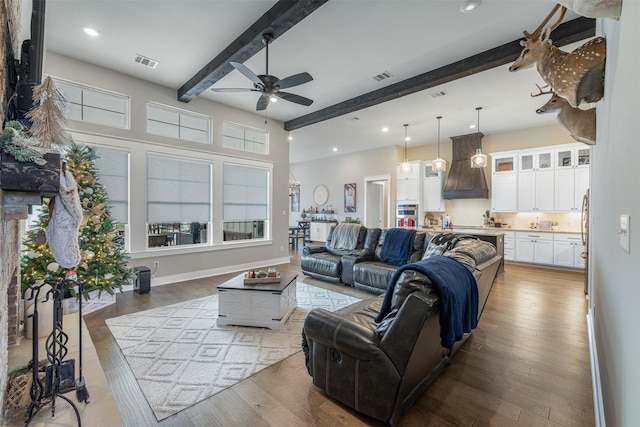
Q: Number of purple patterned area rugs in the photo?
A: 0